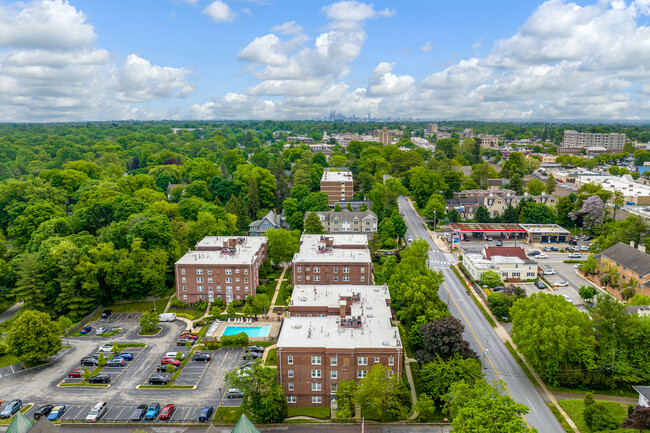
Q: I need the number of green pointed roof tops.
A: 2